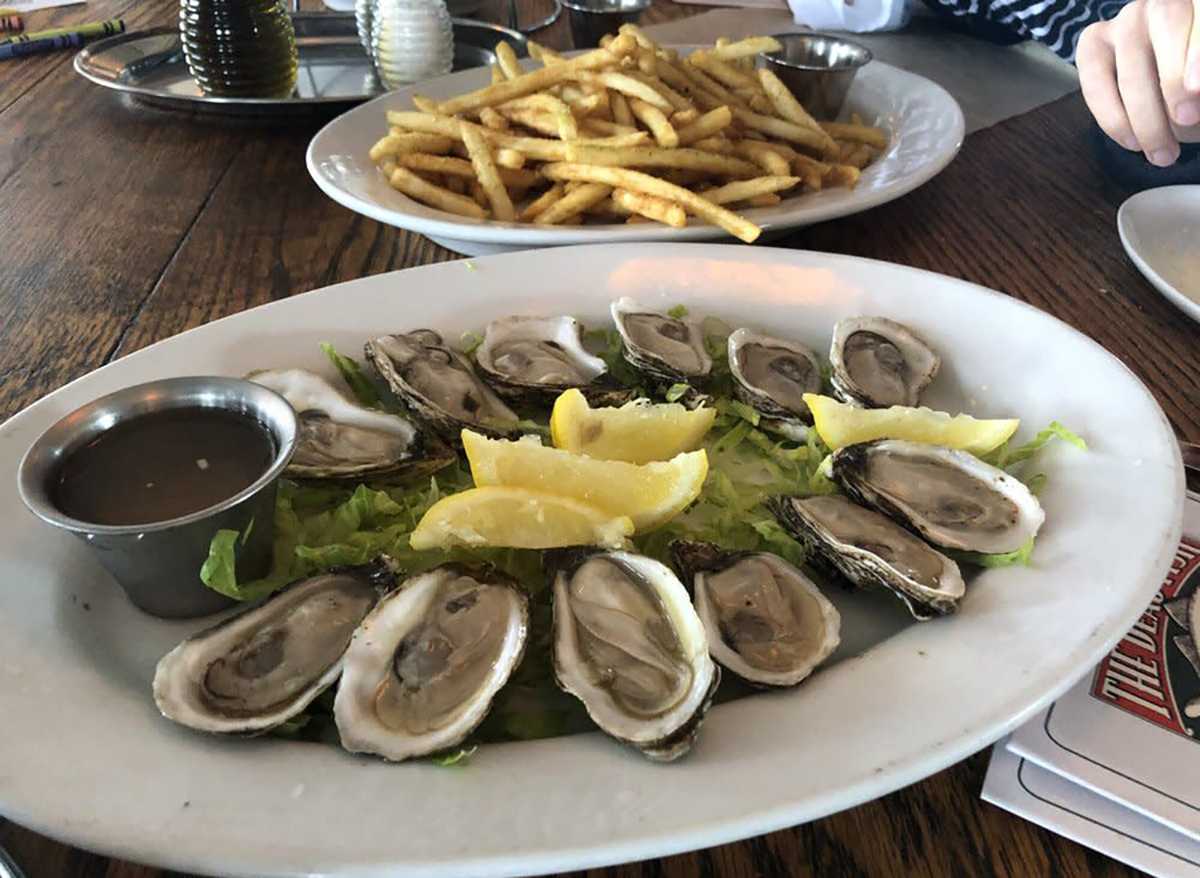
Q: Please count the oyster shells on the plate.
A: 12